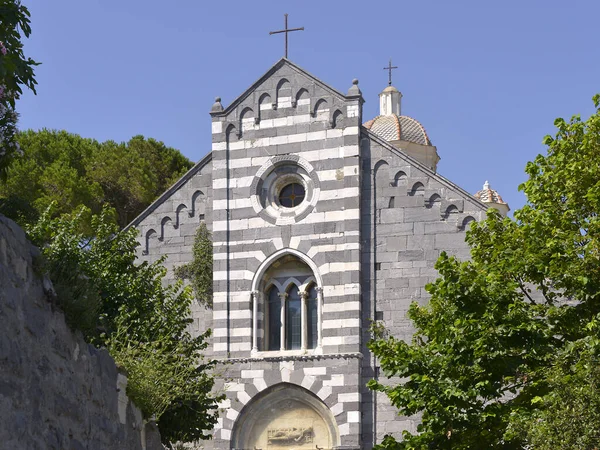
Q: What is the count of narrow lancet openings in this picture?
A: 3